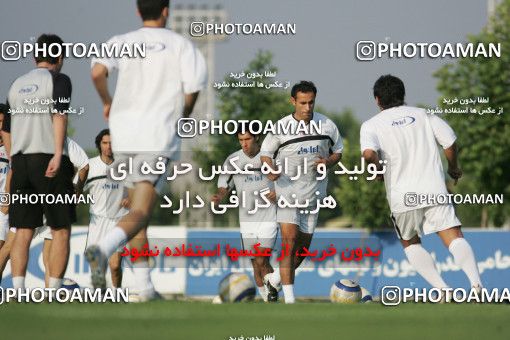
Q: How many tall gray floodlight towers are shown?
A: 1